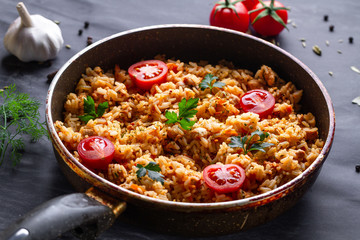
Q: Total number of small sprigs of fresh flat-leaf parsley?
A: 5